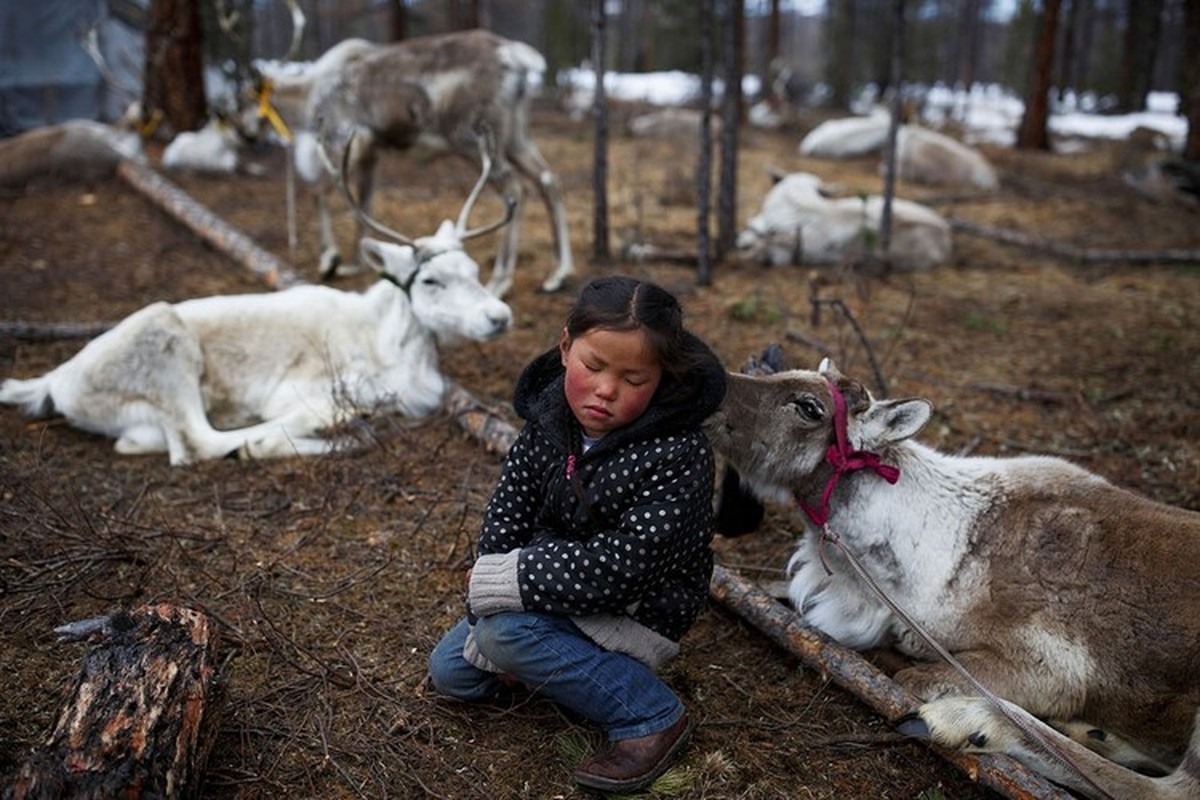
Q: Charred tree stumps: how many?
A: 1